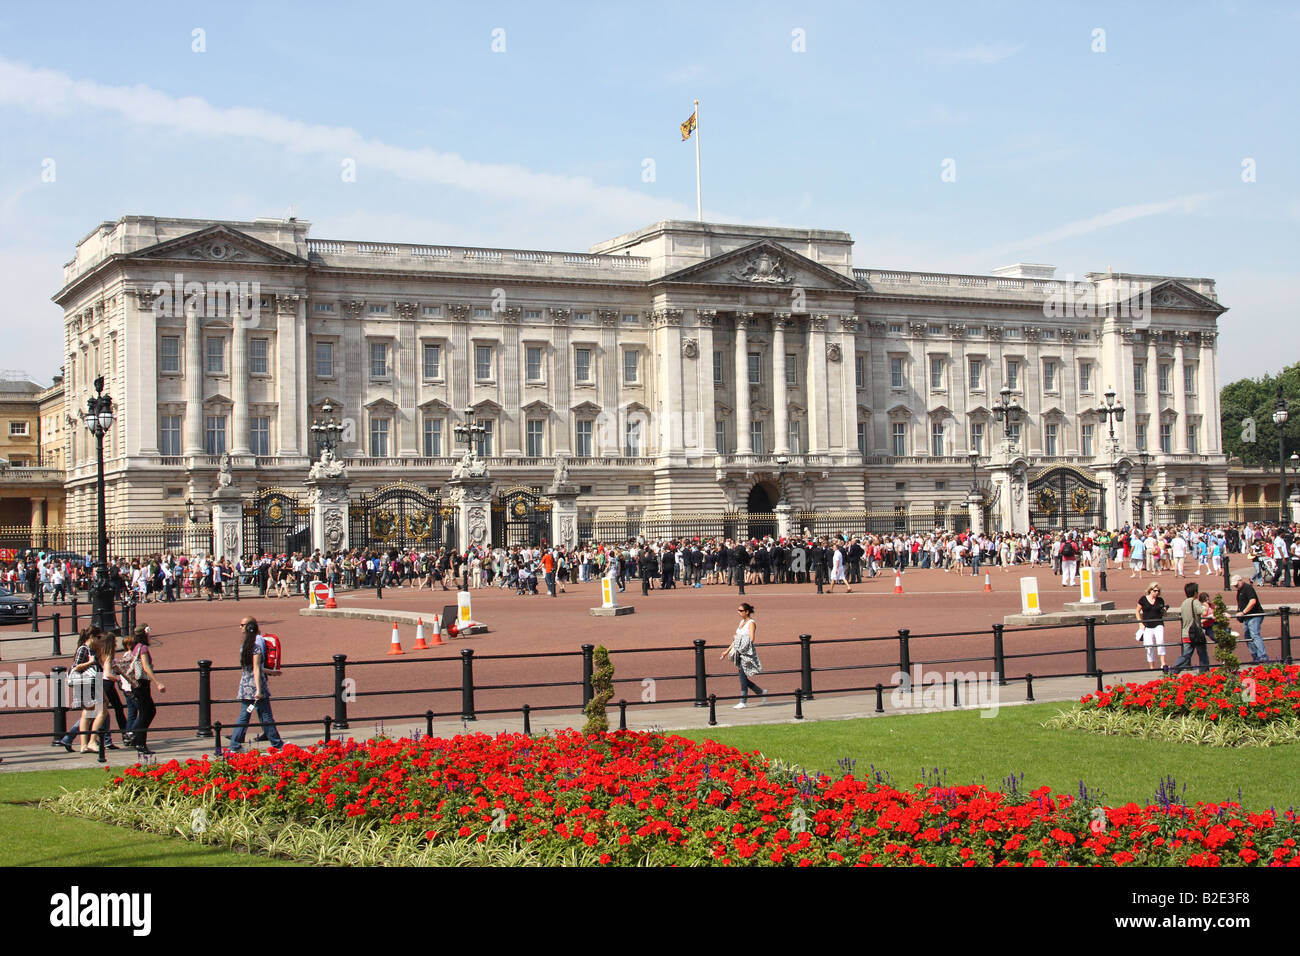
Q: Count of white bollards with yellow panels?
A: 5